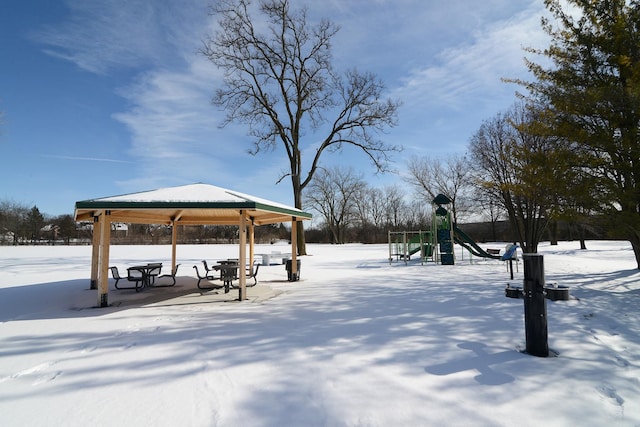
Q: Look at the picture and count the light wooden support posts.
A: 6